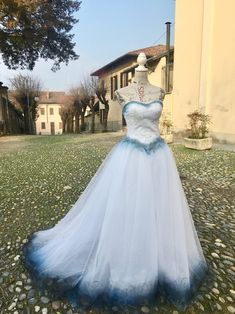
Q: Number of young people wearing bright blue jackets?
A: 0